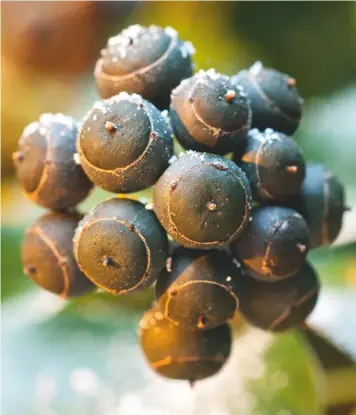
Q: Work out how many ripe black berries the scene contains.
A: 14